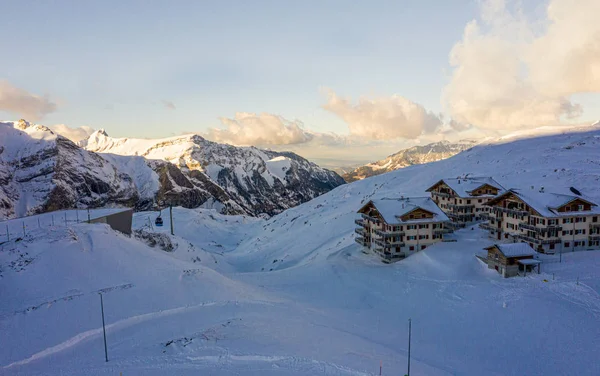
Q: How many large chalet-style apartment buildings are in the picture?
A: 3